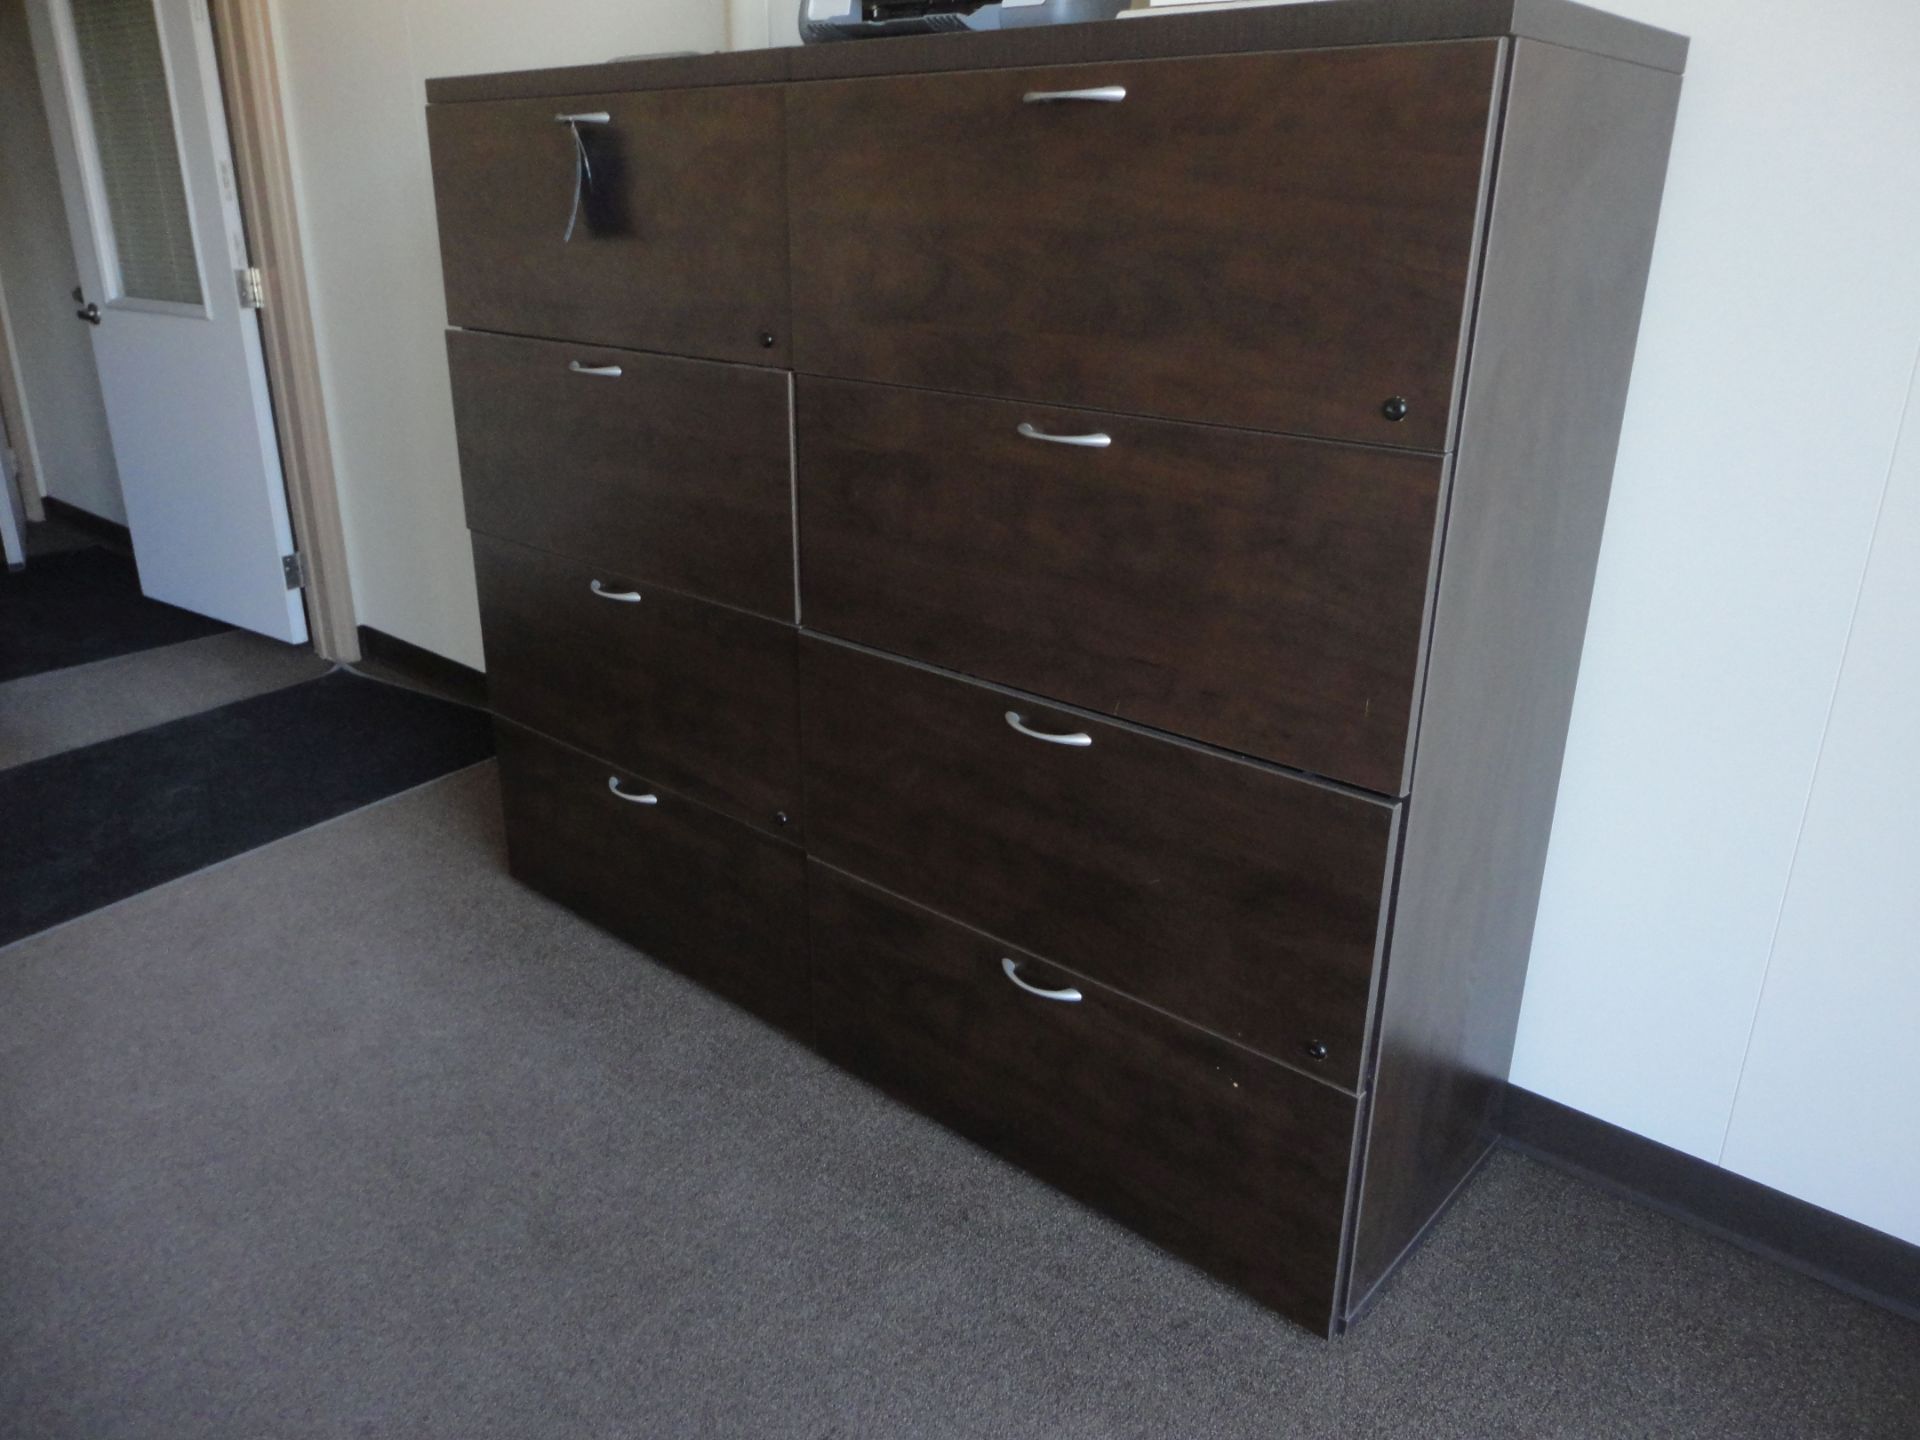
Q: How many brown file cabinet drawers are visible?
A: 8